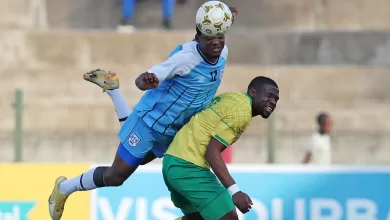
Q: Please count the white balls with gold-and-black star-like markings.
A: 1